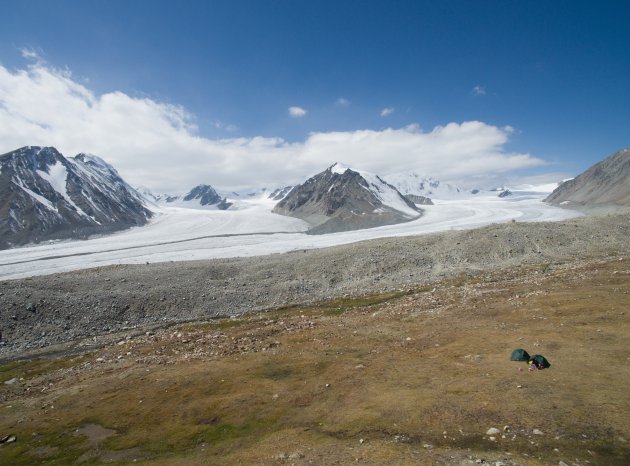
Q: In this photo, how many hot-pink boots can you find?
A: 0